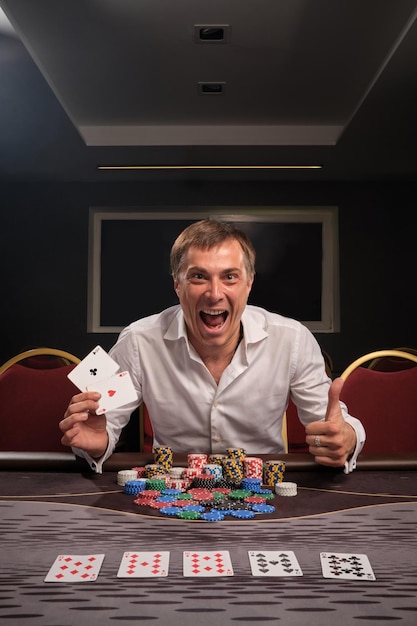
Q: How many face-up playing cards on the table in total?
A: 5